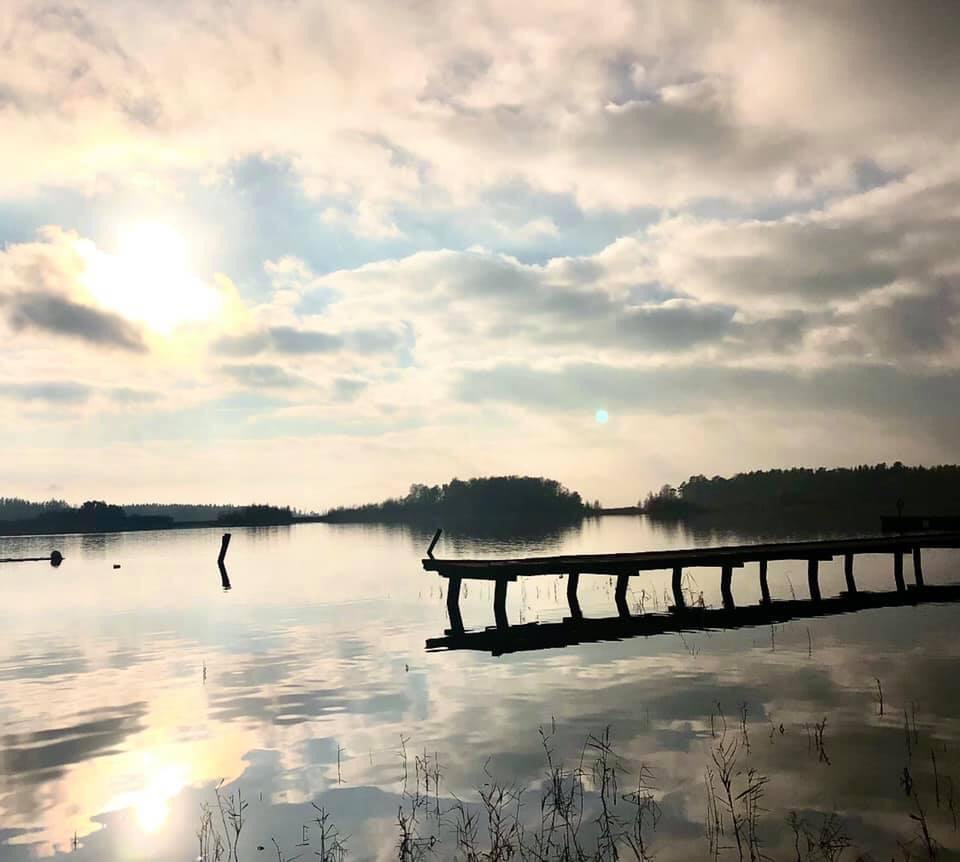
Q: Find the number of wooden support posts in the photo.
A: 11